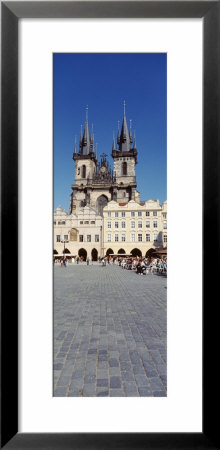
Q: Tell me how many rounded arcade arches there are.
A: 8